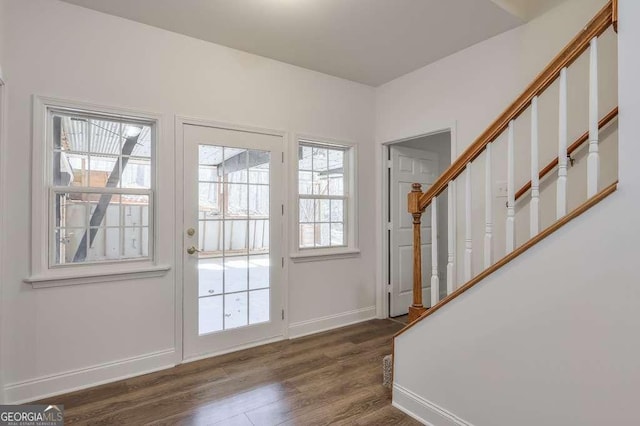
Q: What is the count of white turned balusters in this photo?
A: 8